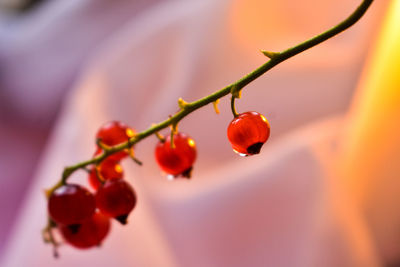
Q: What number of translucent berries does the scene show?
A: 7